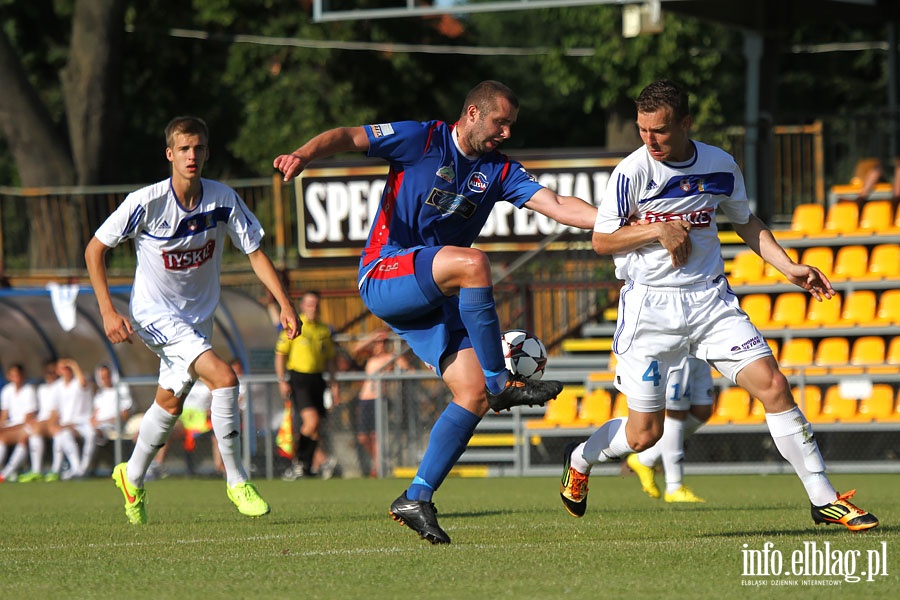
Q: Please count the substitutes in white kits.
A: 4